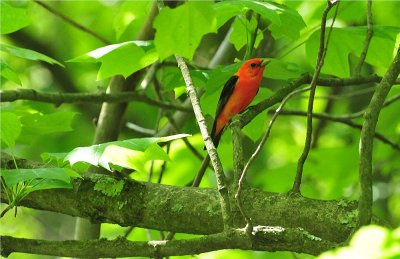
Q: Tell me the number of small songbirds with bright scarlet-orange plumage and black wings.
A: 1